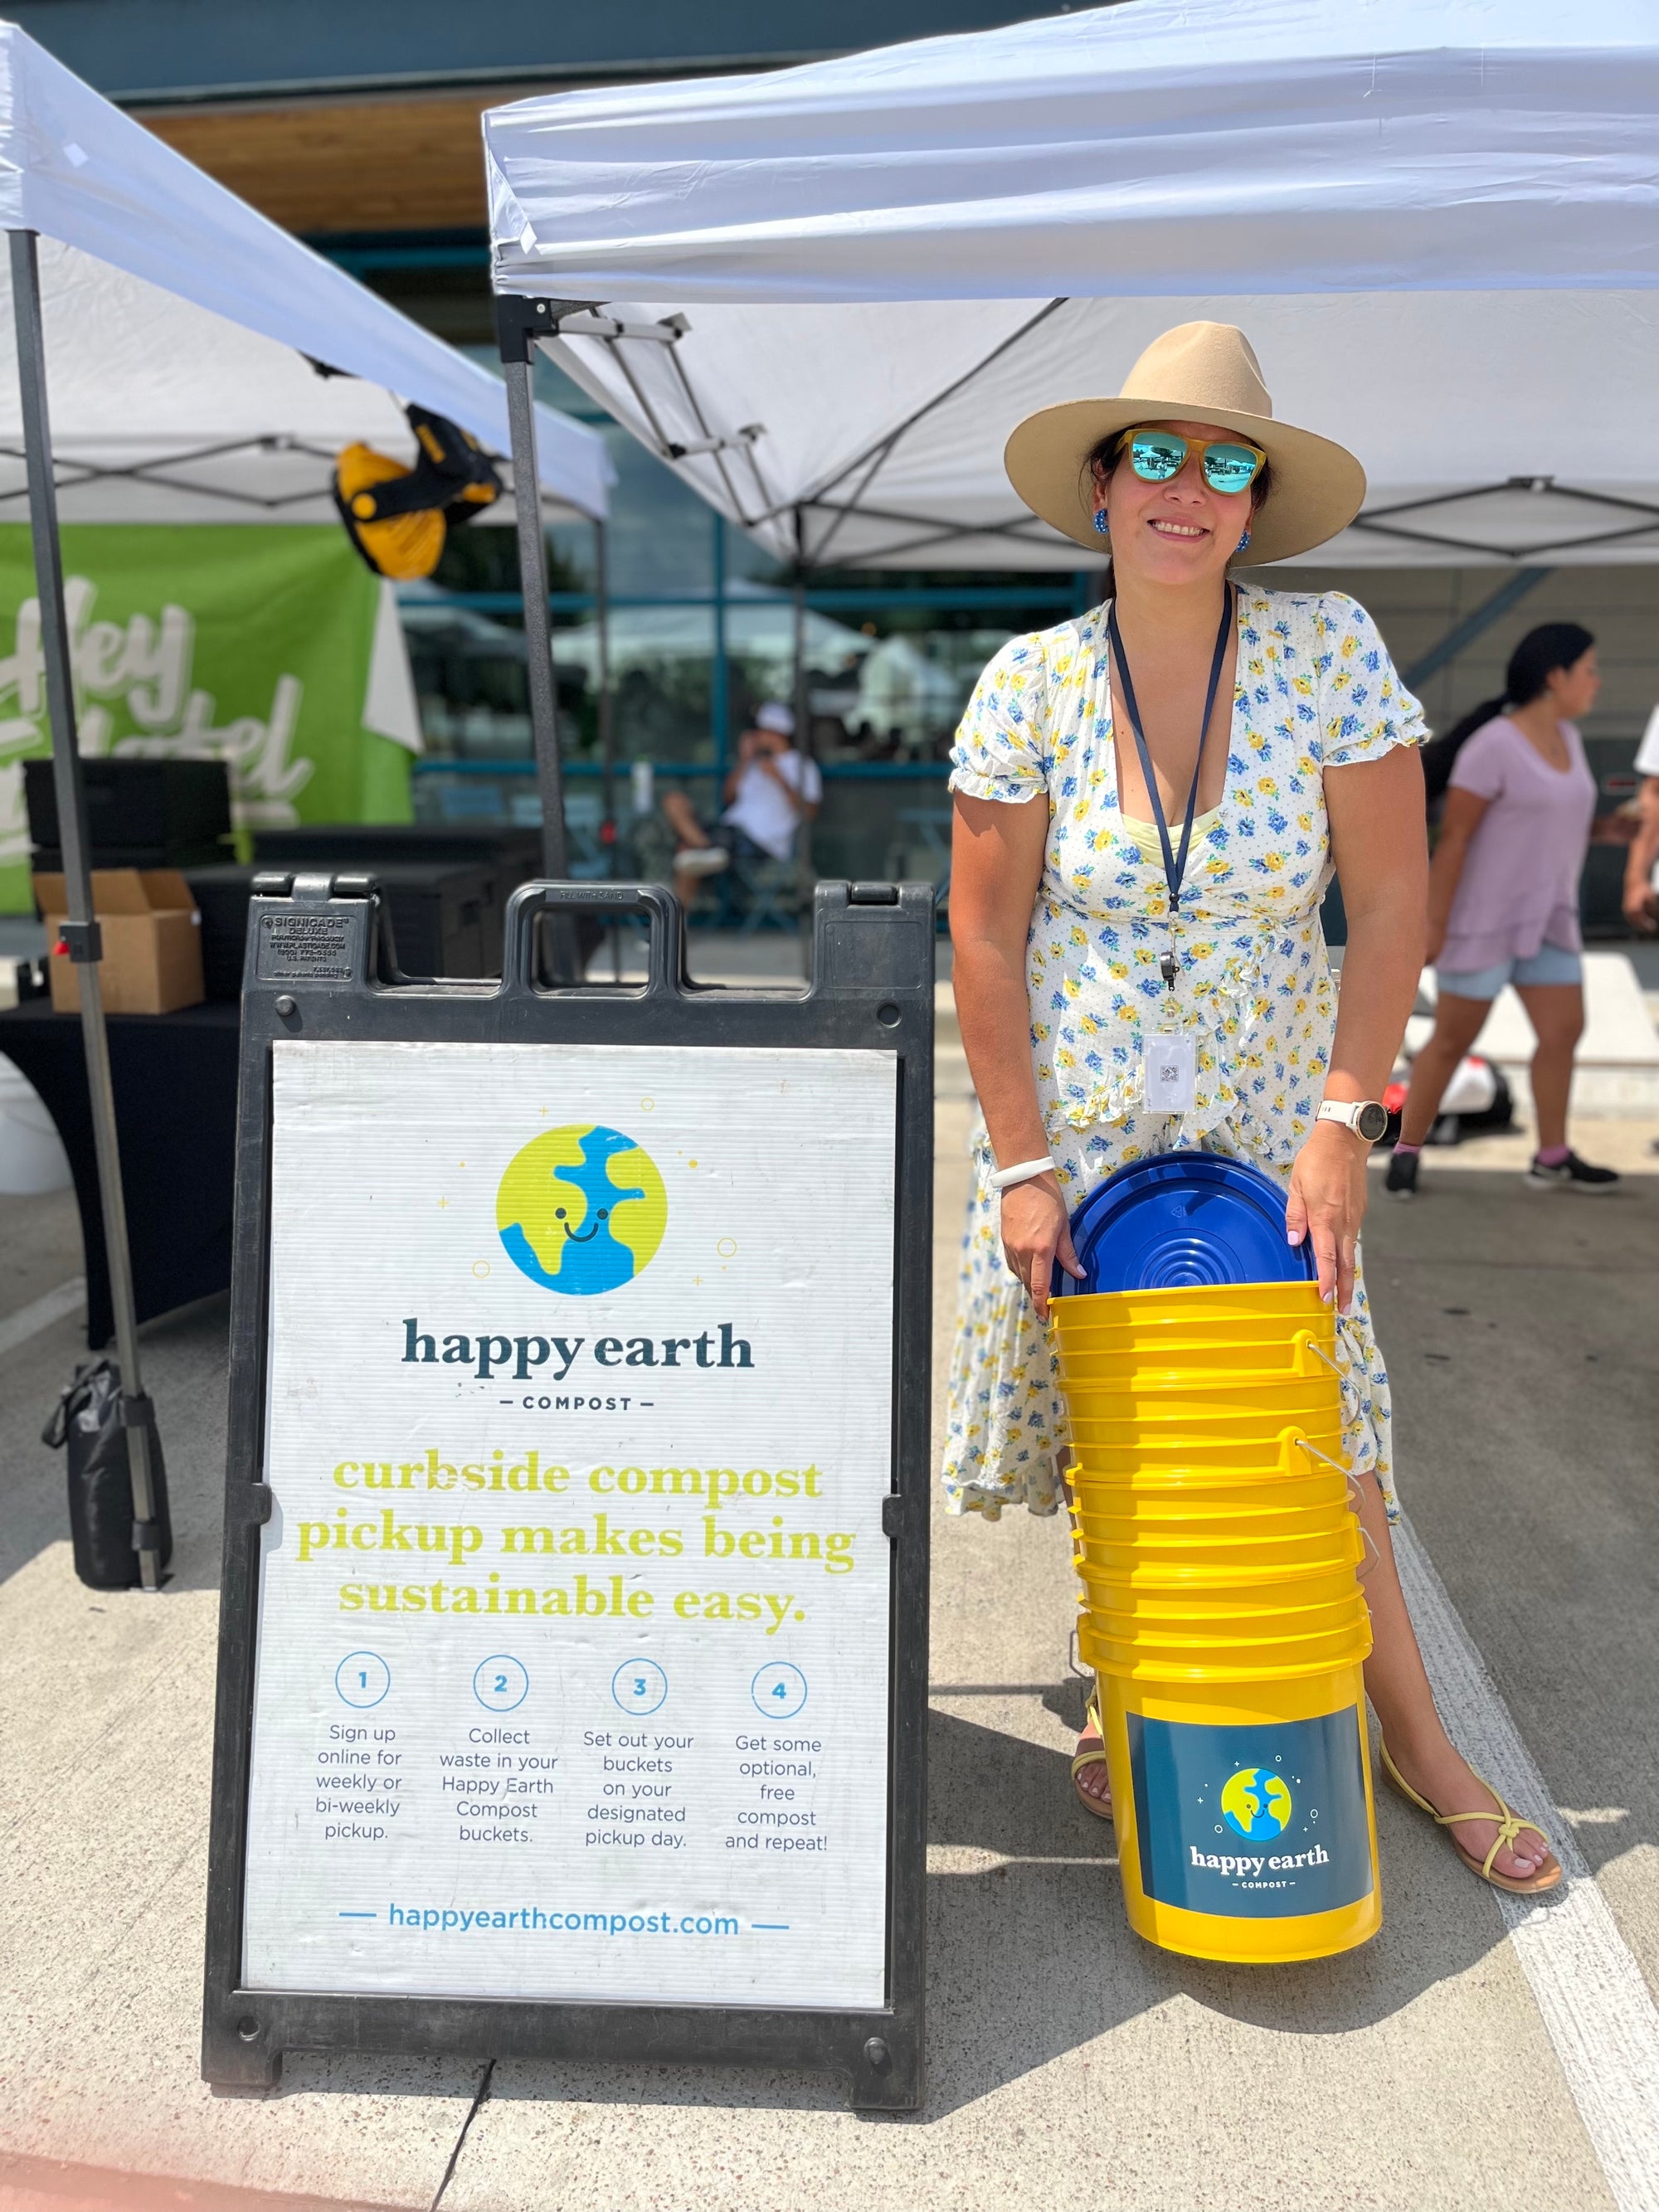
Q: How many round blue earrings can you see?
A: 2